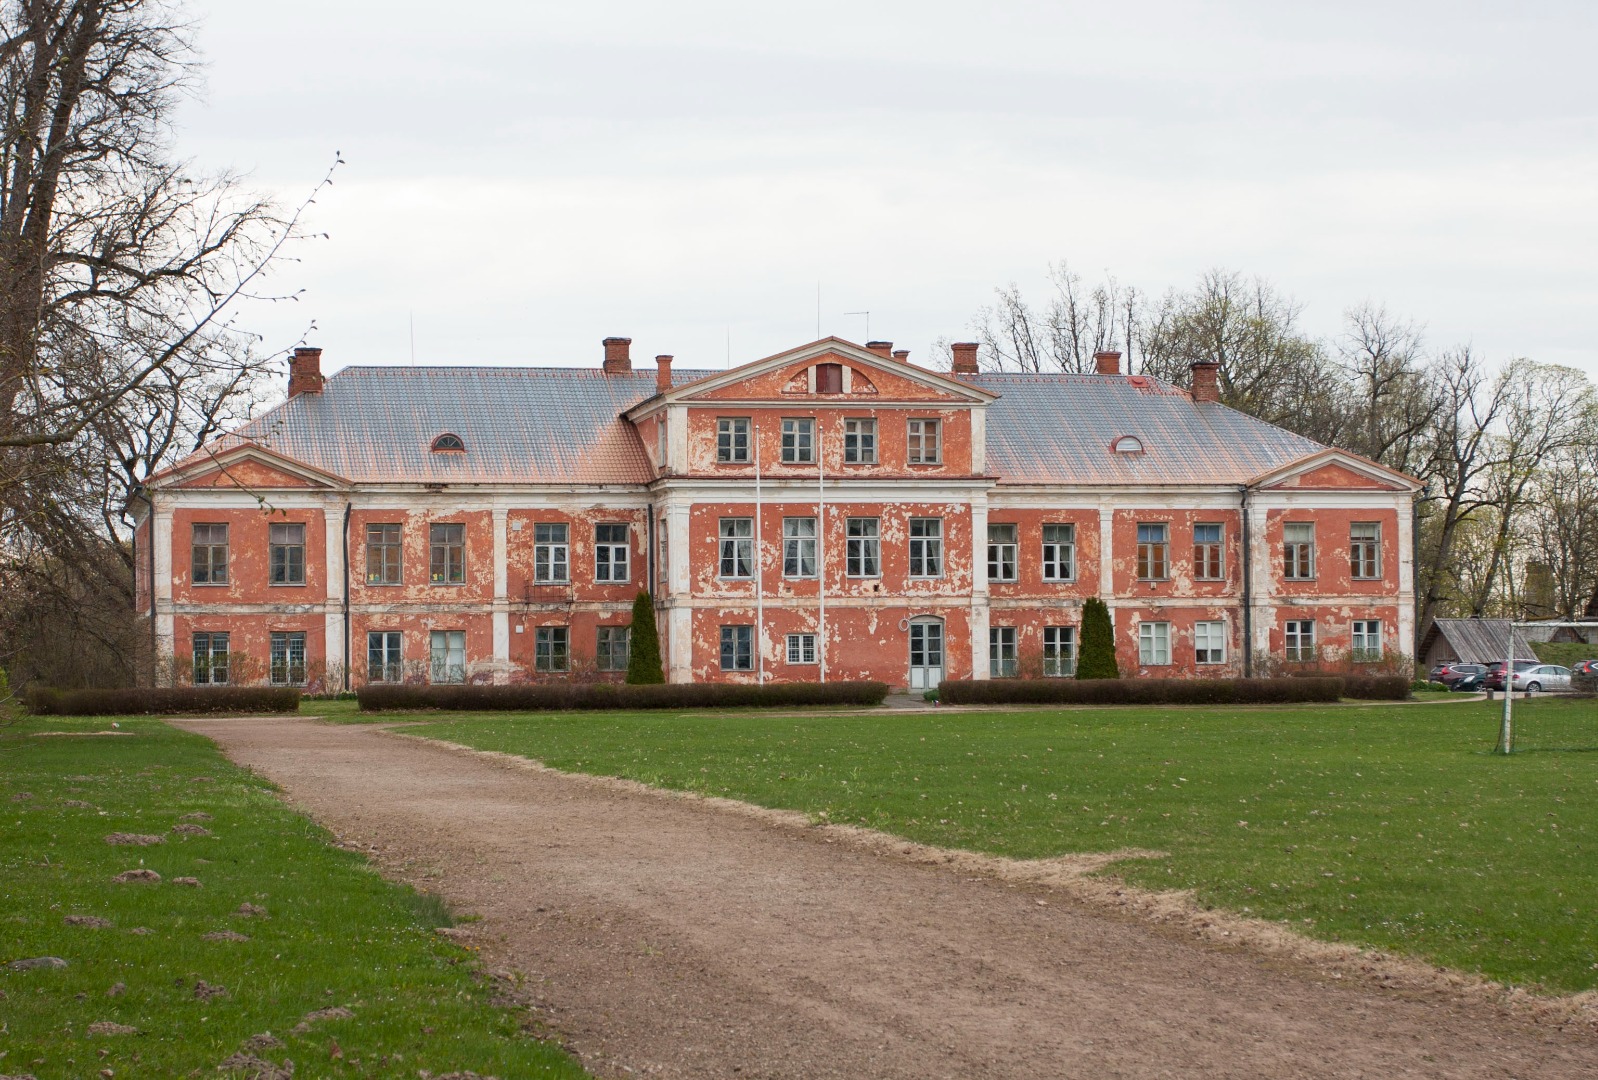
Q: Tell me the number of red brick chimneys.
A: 8